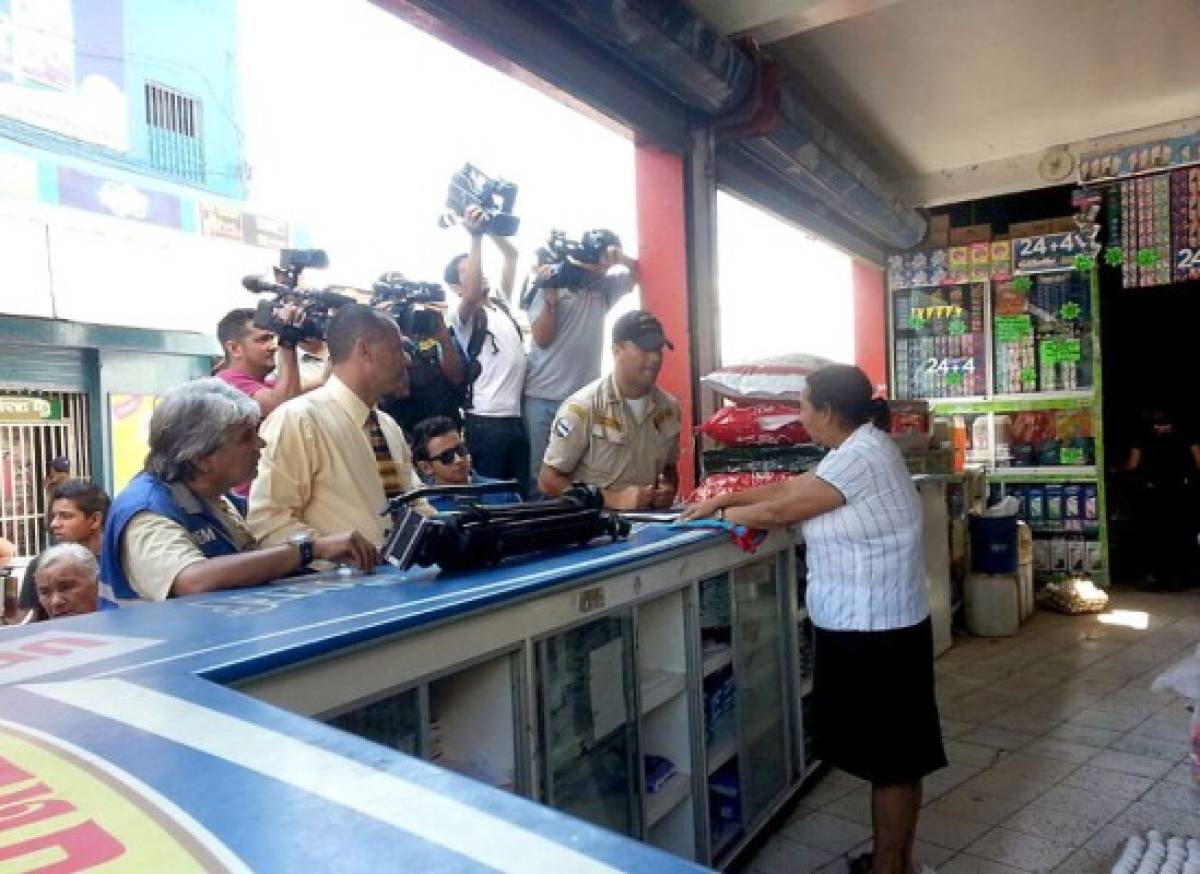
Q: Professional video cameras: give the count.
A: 4